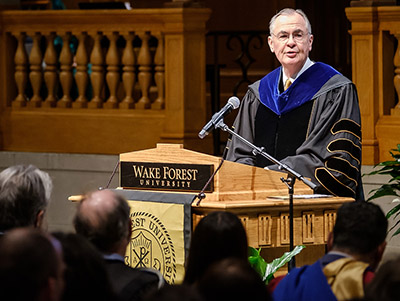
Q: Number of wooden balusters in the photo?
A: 11